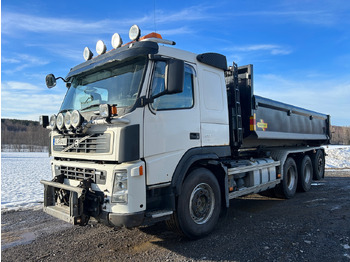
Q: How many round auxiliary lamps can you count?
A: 8